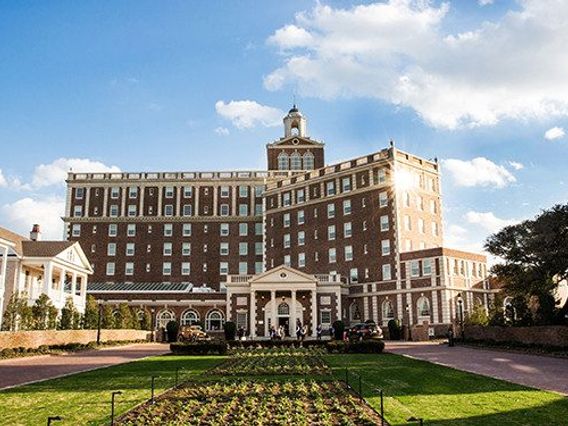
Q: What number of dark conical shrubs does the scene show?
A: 4